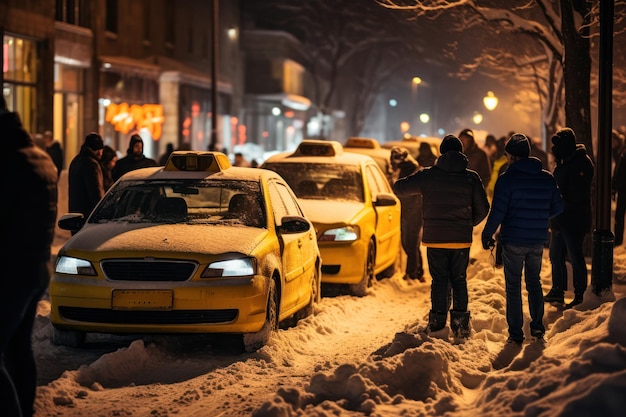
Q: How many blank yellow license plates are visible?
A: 1